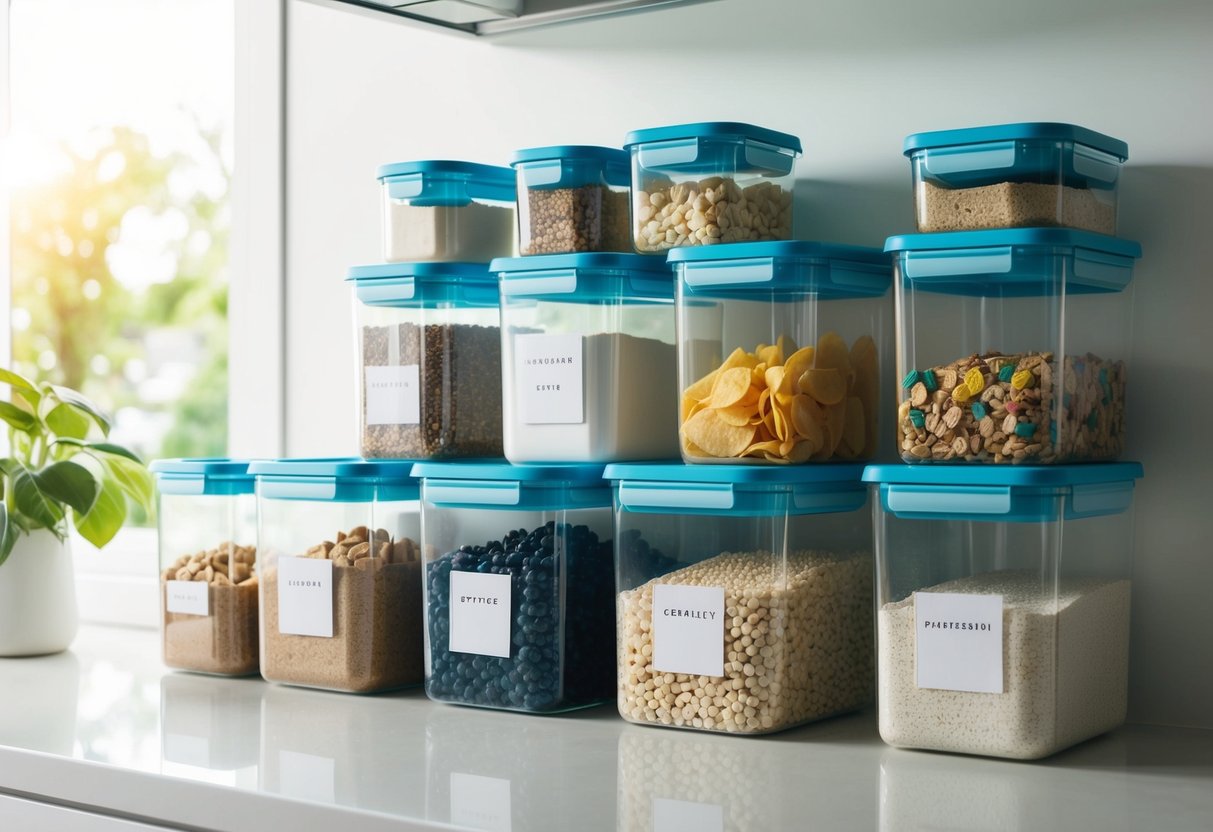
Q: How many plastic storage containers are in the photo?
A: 13